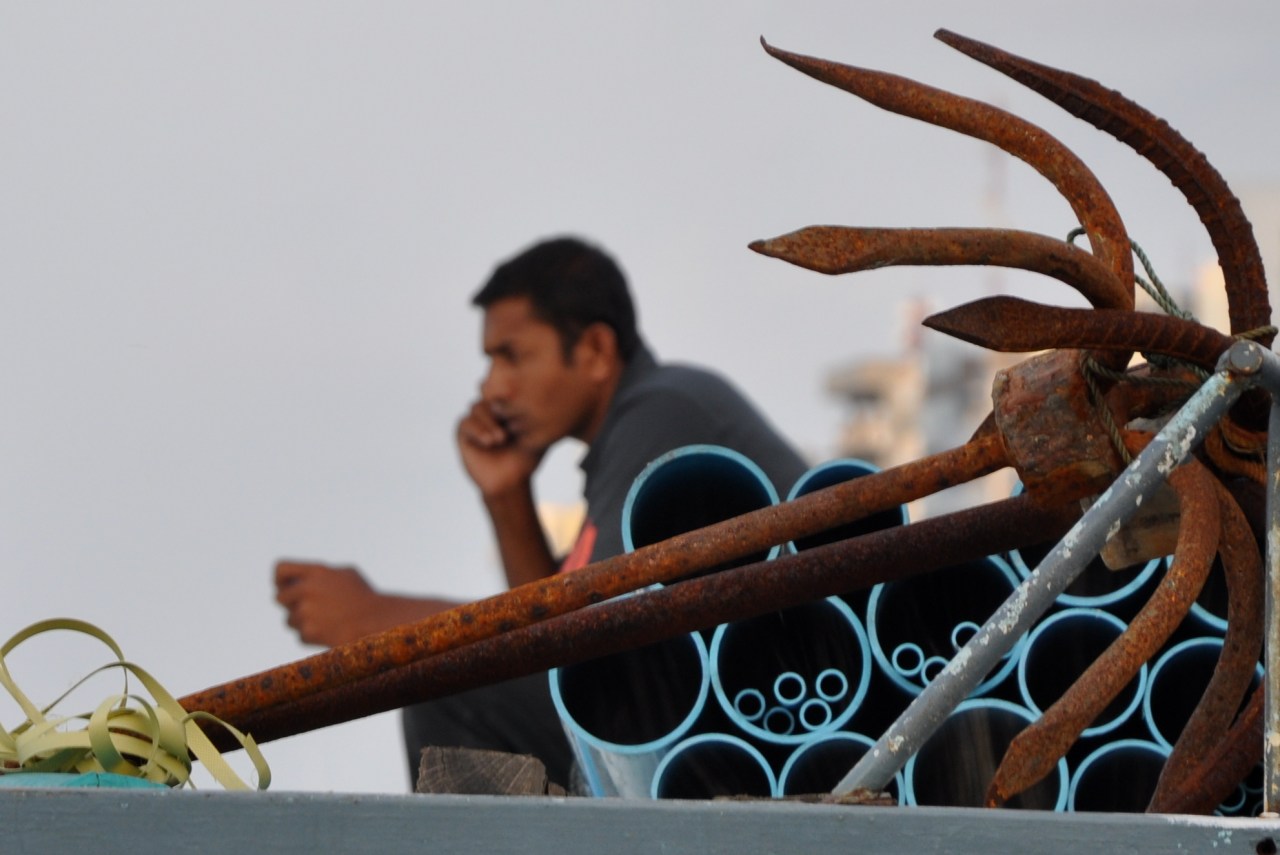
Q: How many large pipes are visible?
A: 13